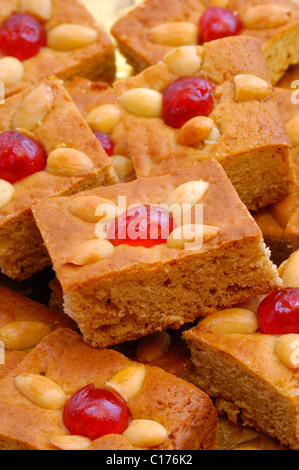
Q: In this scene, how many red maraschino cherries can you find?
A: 8